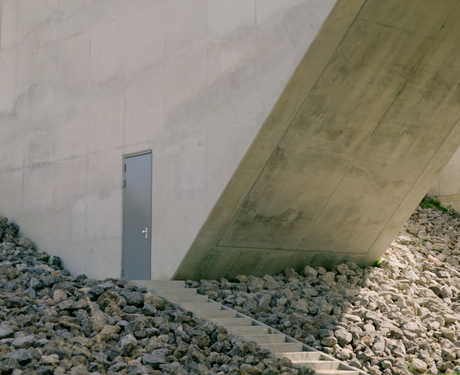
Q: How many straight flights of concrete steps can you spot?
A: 1